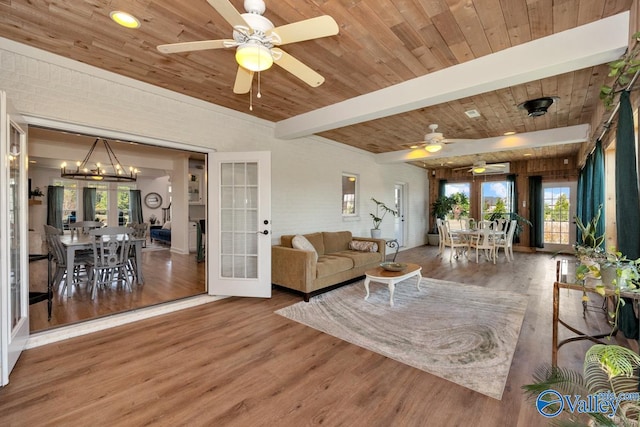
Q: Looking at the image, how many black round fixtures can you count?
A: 1